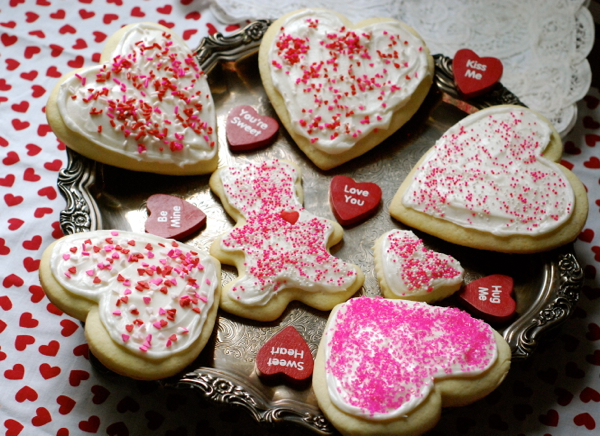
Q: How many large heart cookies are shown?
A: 5